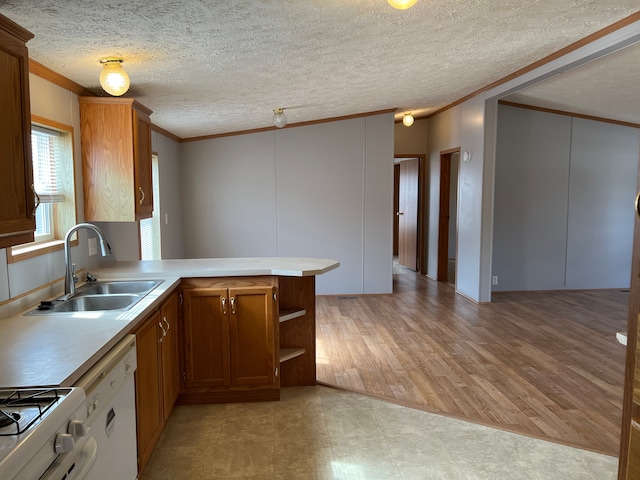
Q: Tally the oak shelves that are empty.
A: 2